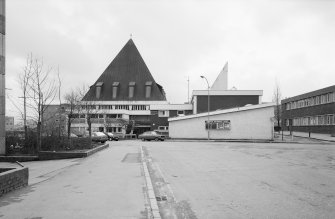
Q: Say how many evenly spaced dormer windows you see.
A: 4